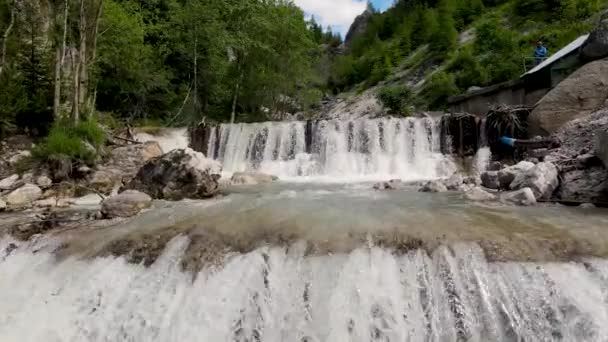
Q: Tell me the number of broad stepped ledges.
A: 2